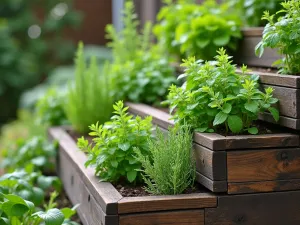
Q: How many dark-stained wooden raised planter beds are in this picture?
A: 4